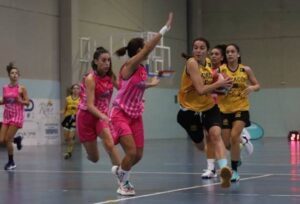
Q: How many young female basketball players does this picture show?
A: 7